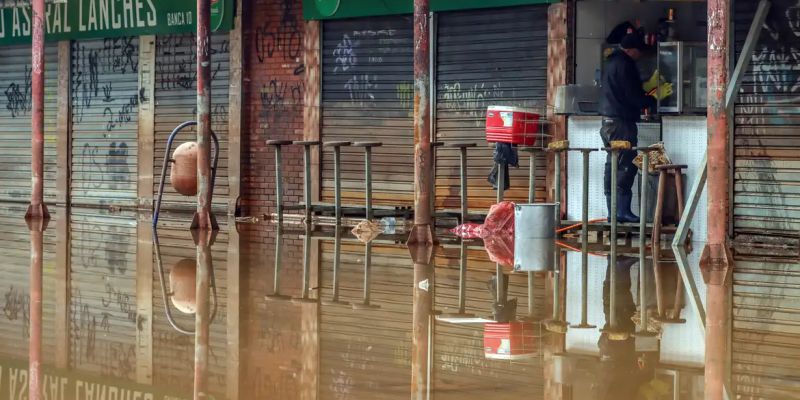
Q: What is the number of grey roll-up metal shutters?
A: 6